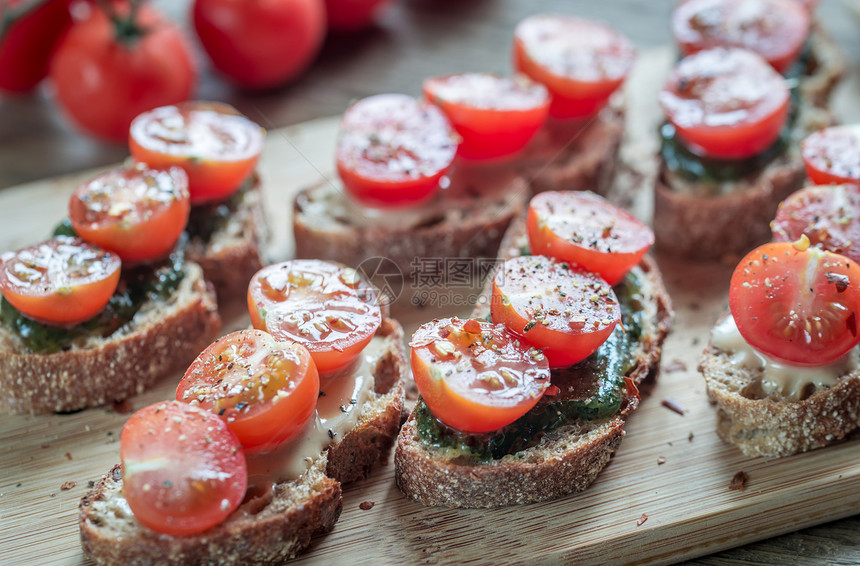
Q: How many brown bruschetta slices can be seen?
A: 6